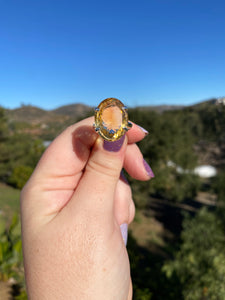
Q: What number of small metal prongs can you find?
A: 4